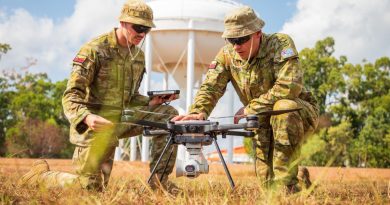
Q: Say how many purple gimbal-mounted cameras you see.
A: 0